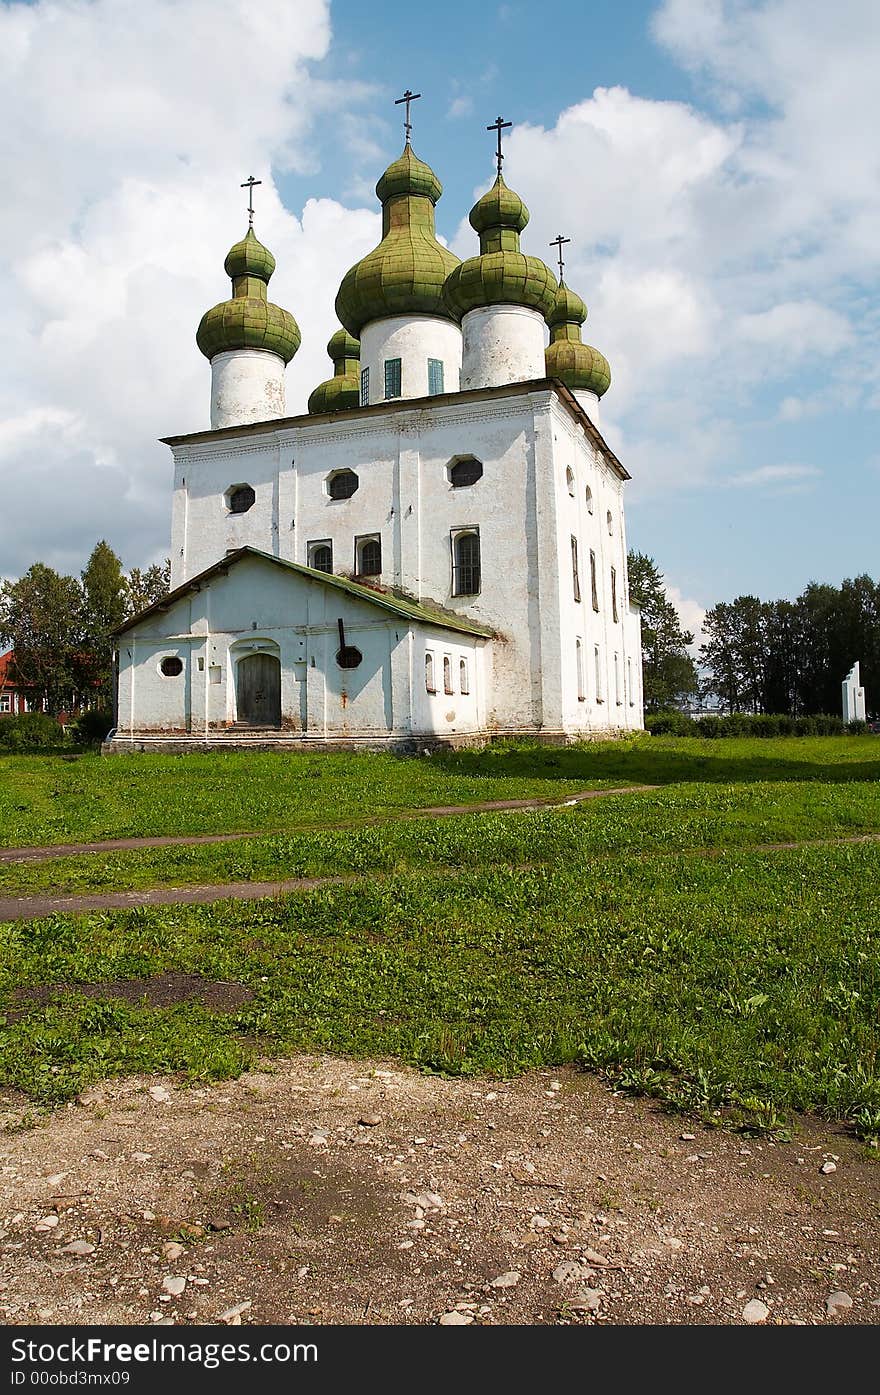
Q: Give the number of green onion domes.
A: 5